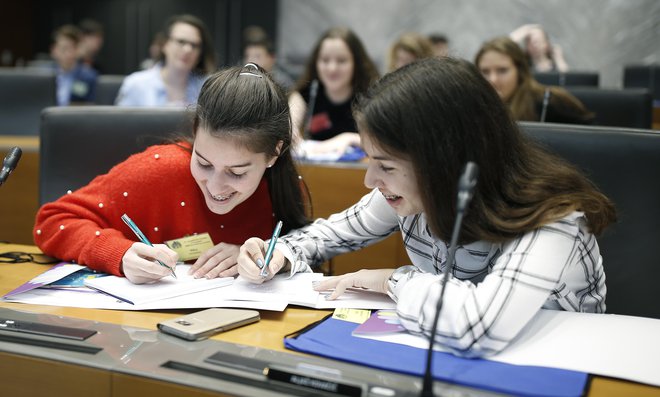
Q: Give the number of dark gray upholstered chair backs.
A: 7